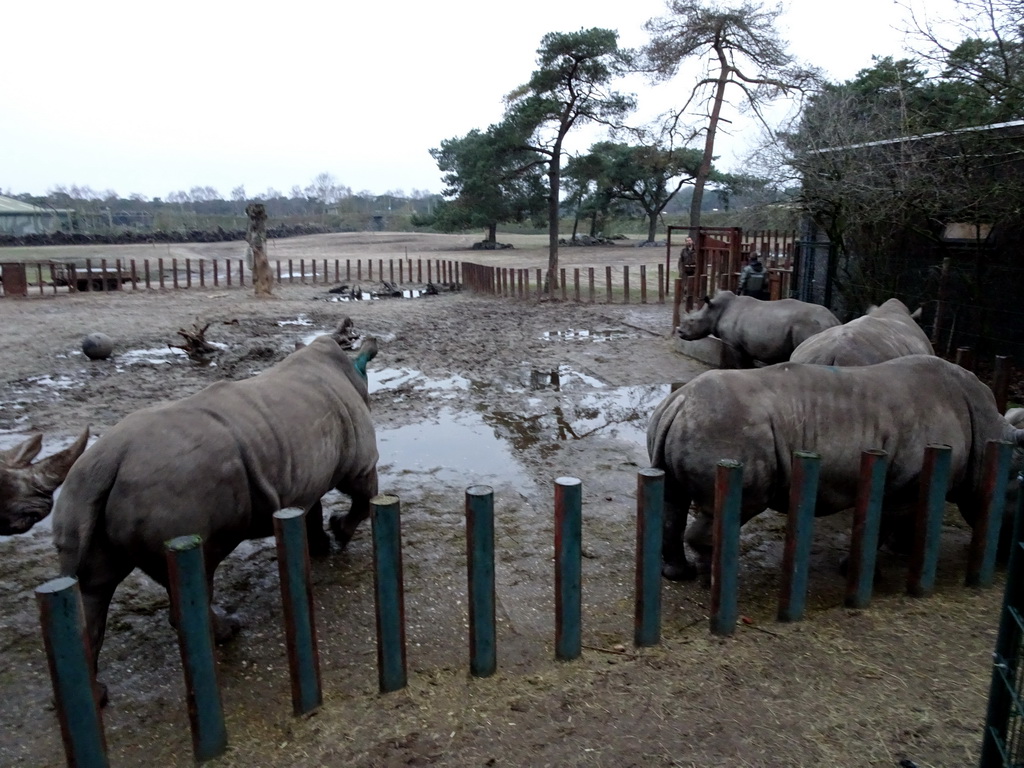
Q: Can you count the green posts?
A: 12